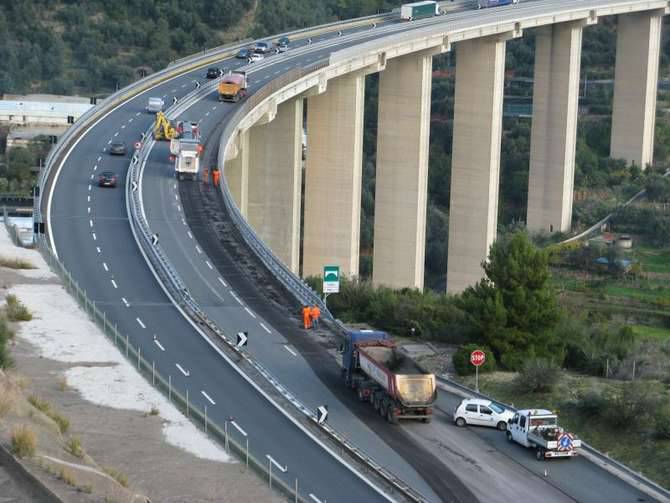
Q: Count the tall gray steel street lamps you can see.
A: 0